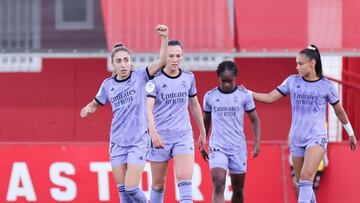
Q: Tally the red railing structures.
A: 1